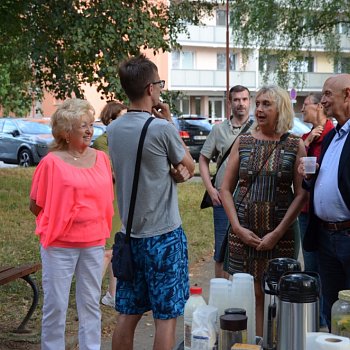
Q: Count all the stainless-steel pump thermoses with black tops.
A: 2